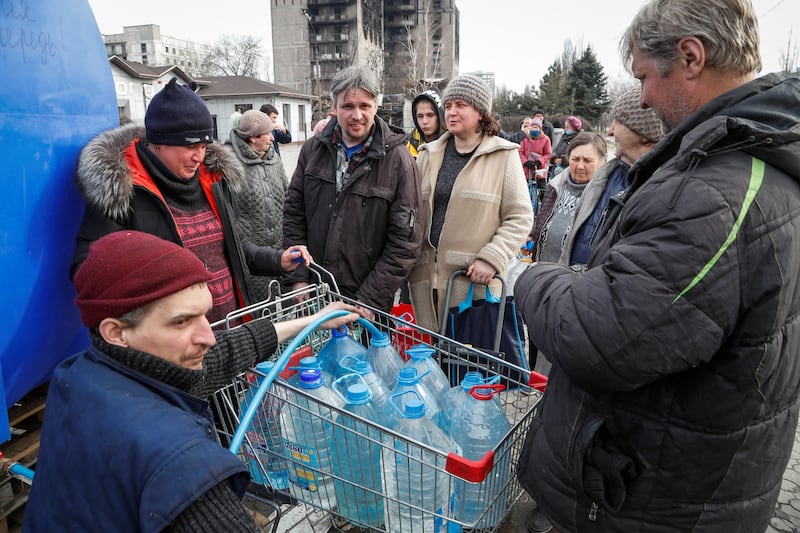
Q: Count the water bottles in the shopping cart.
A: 12